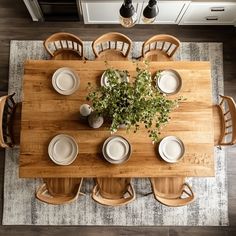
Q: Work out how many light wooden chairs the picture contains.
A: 8